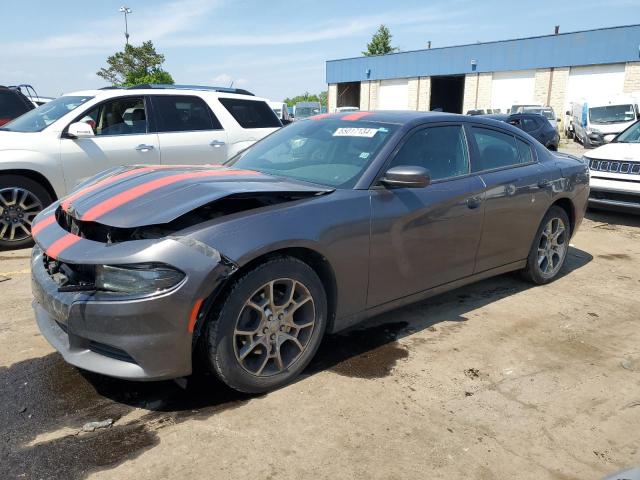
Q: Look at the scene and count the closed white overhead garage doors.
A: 3